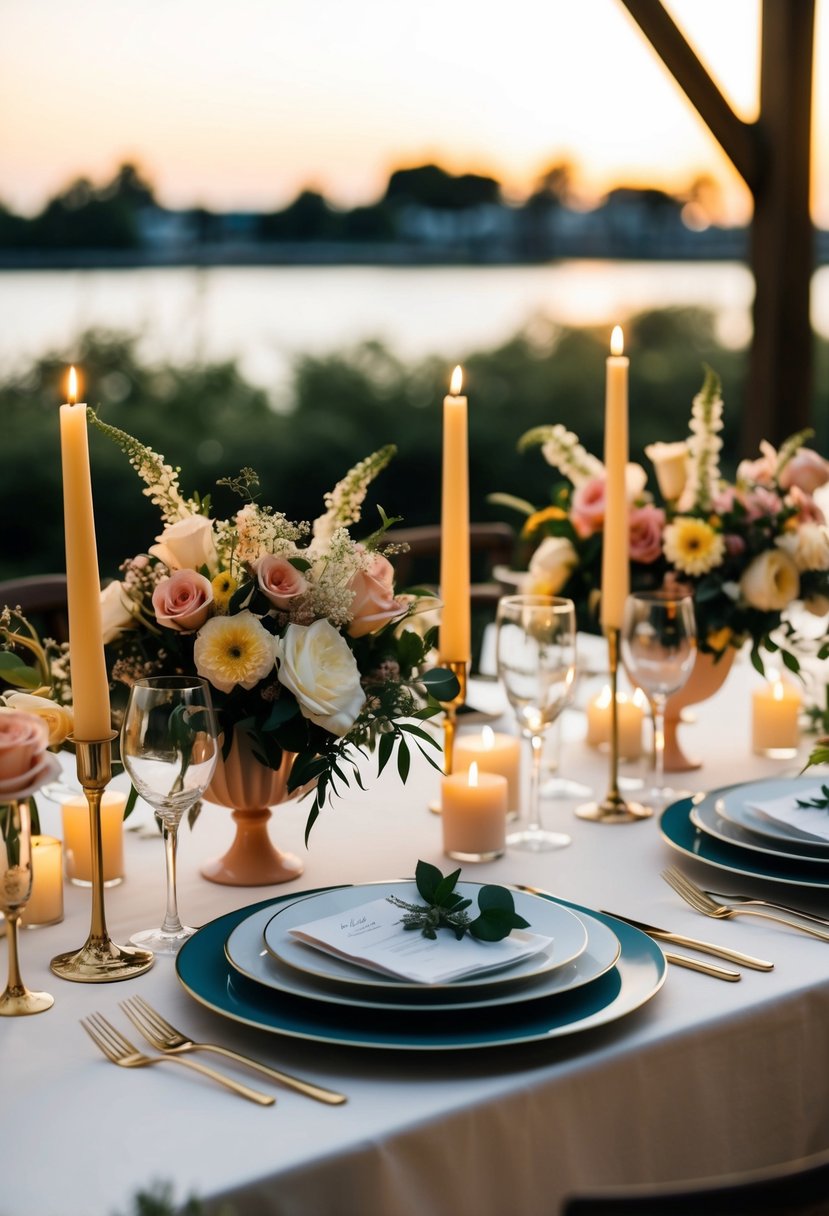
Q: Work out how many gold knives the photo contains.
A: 2